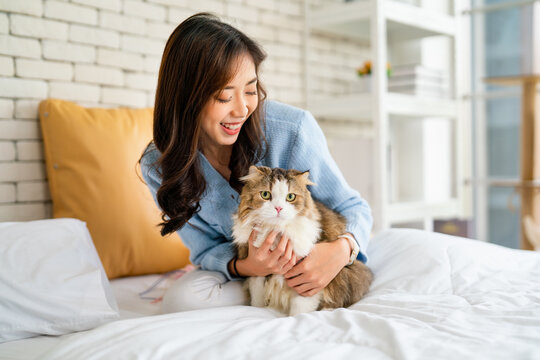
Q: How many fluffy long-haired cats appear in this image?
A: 1